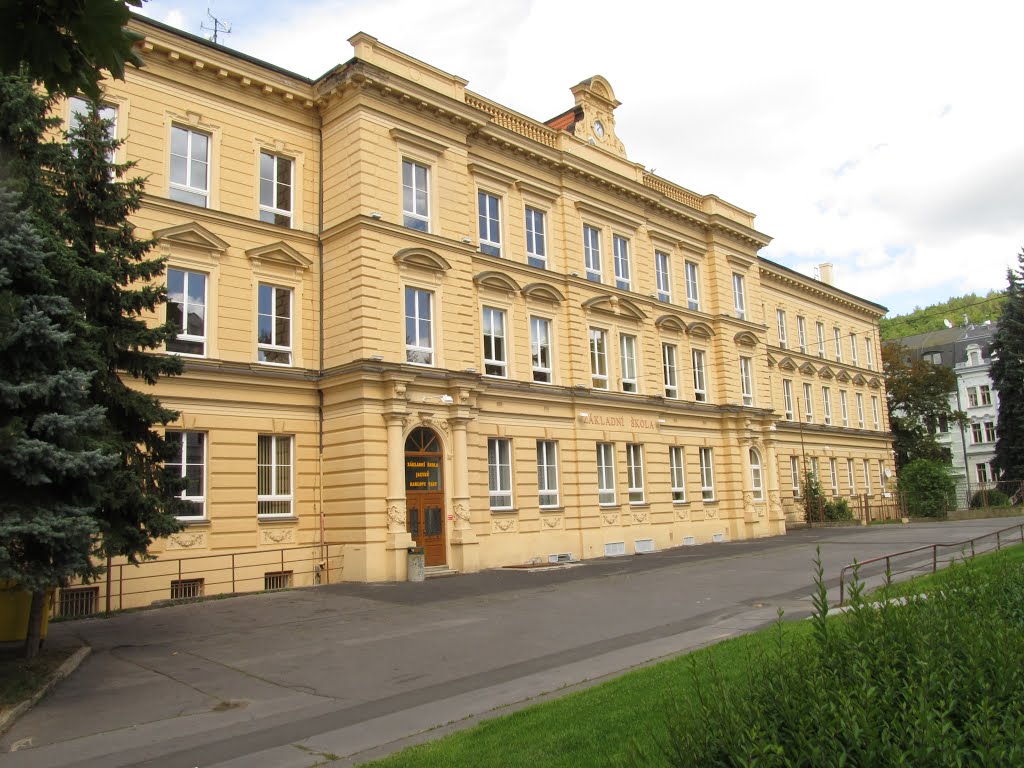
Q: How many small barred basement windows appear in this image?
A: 3